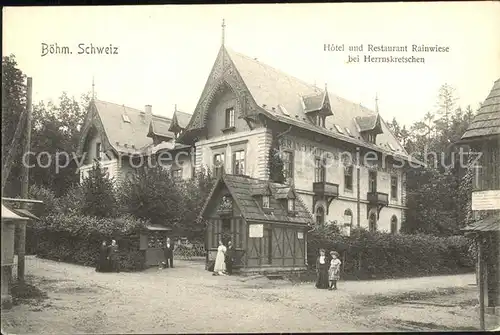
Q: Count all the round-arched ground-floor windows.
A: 4